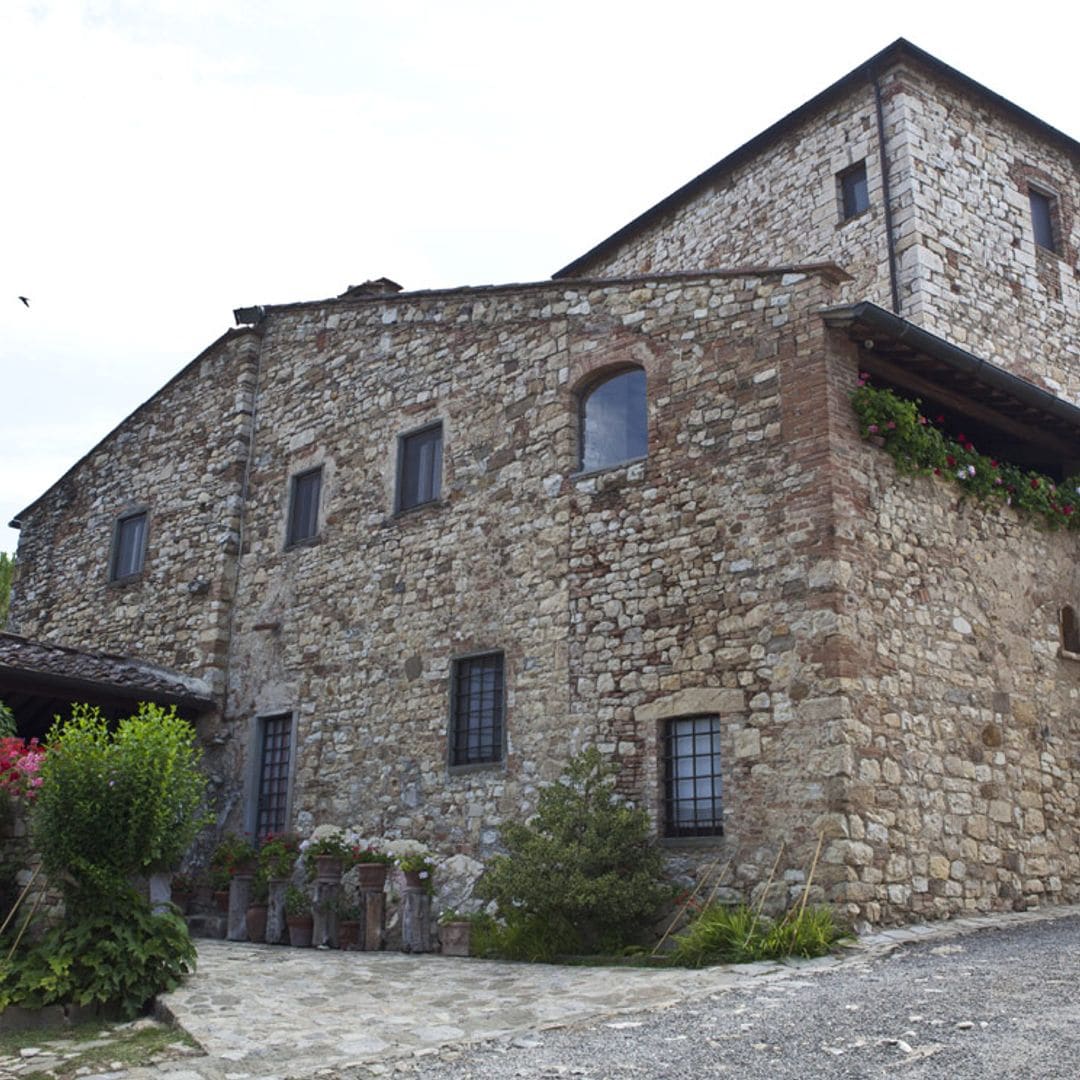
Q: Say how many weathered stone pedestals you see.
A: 5